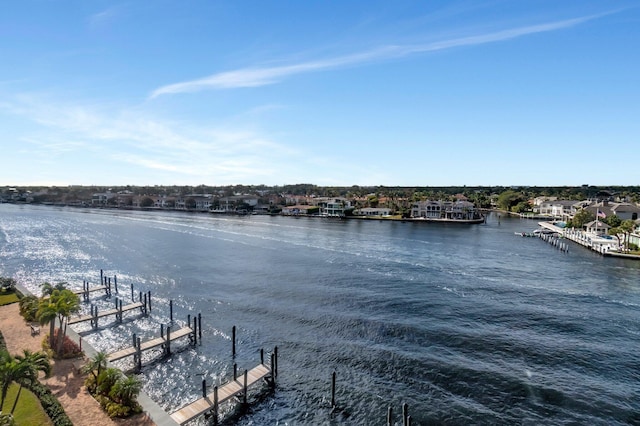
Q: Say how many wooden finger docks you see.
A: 4